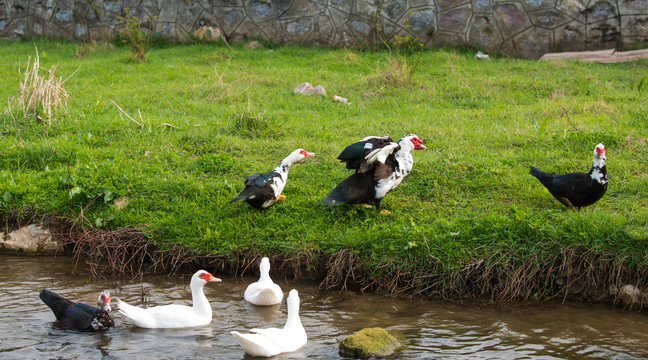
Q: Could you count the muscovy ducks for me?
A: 7